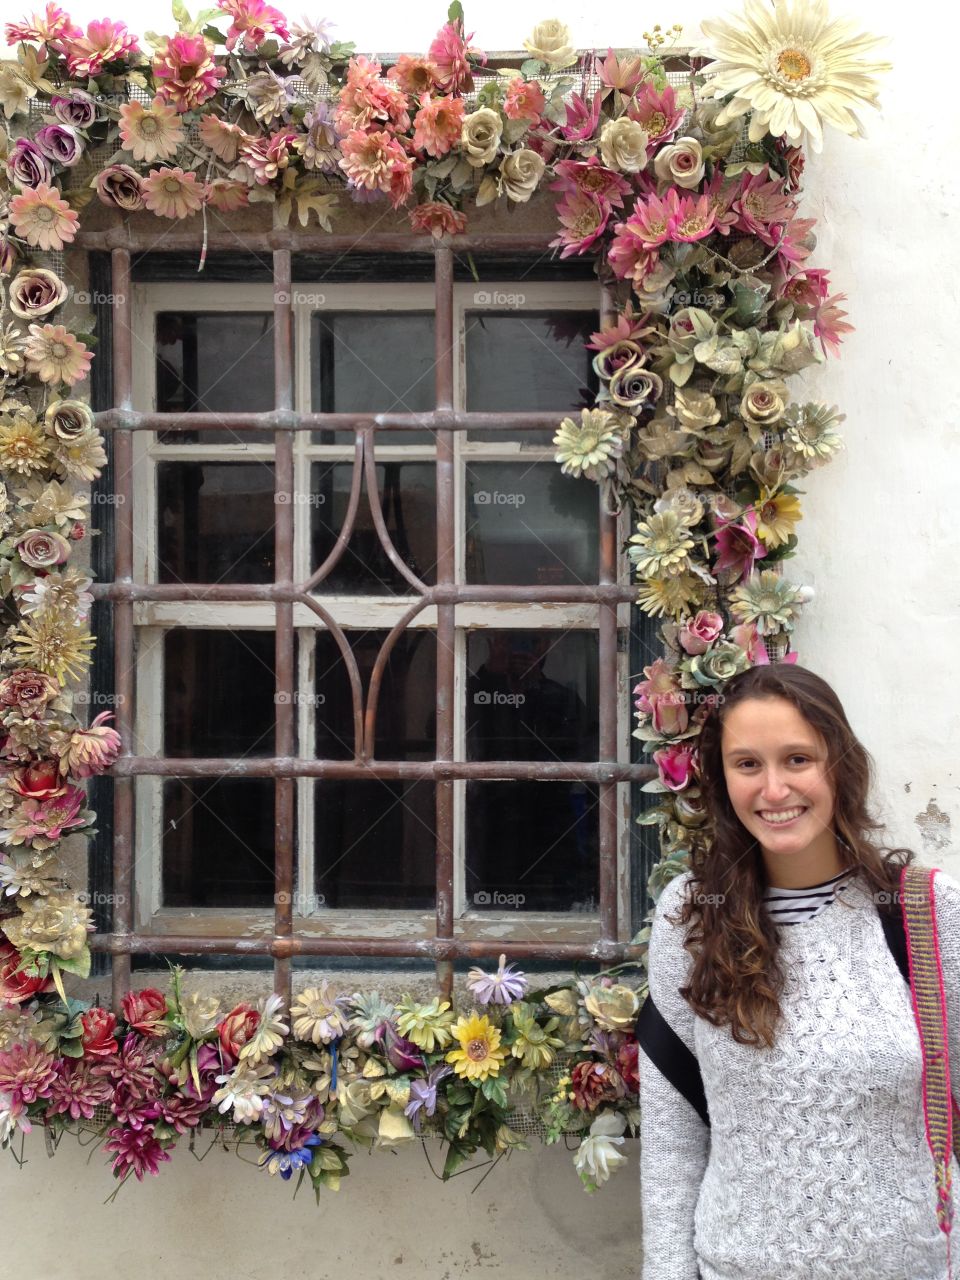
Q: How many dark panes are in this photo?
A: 12